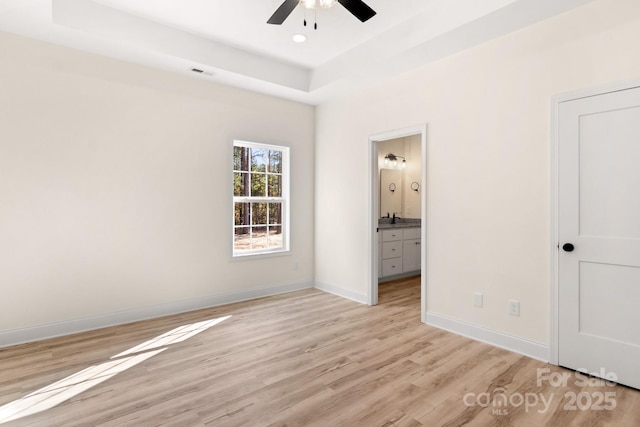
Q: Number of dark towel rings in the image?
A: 2